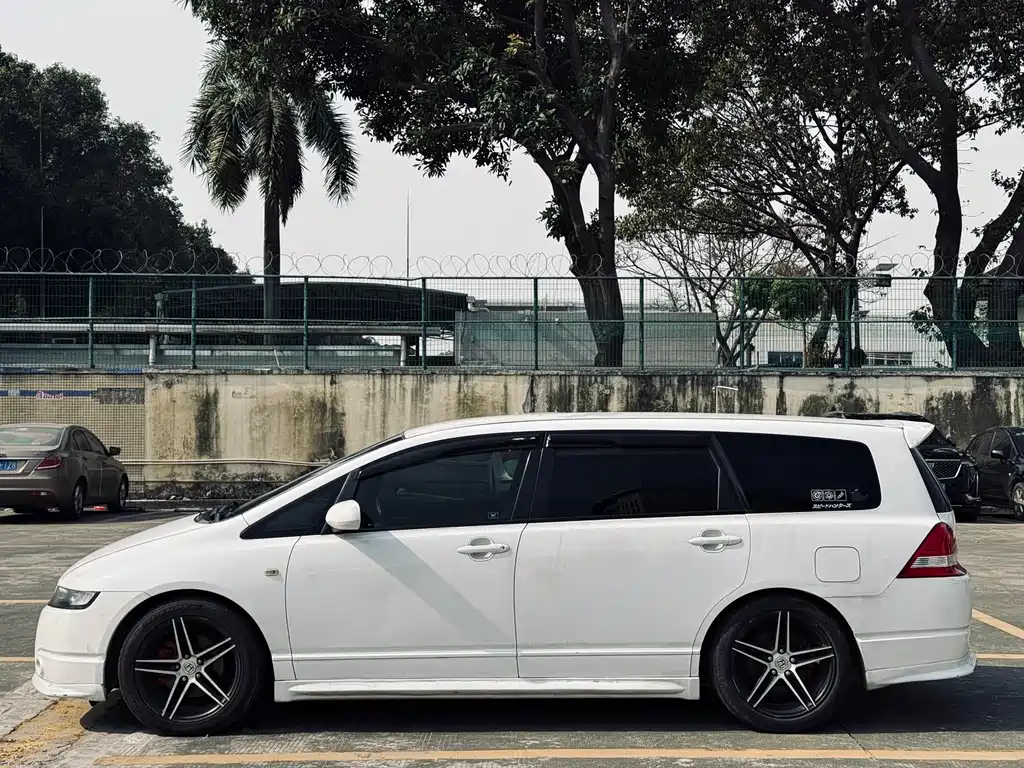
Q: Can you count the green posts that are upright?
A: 9